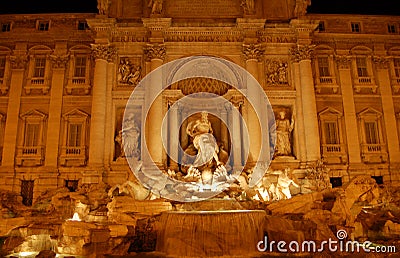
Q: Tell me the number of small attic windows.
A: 6